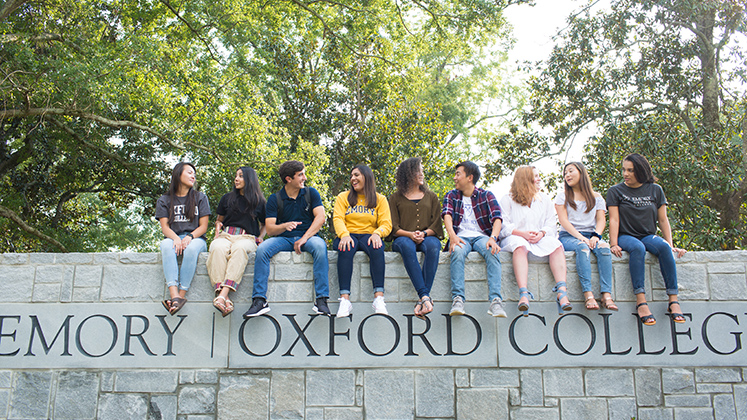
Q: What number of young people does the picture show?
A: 9